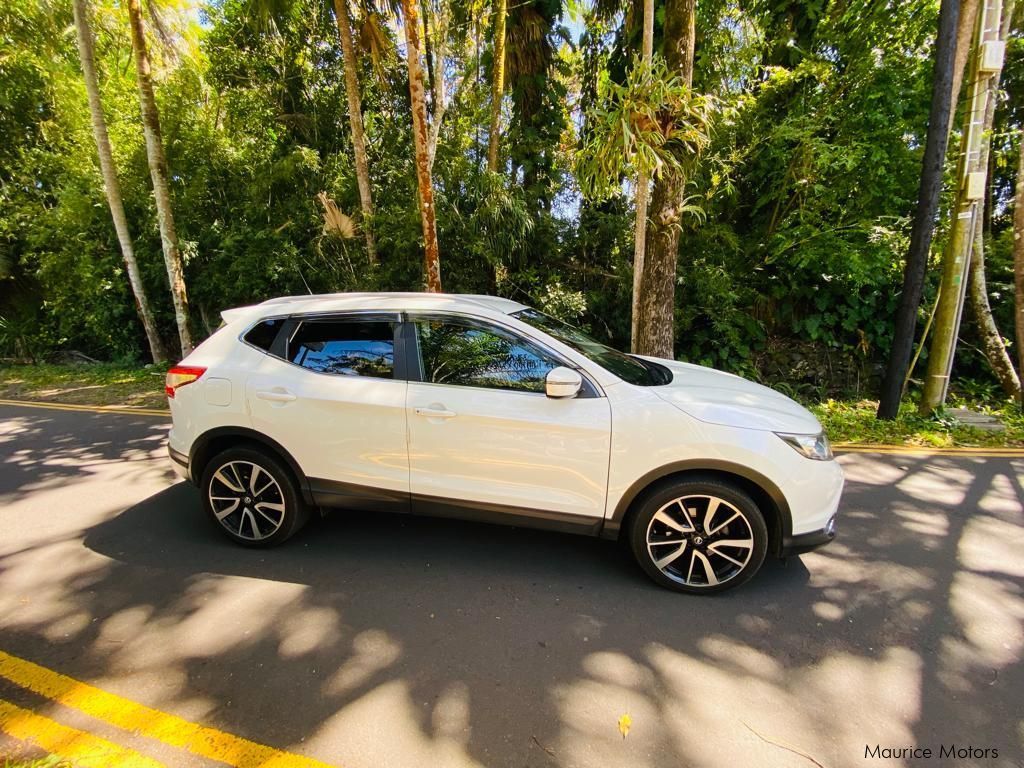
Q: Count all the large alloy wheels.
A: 2